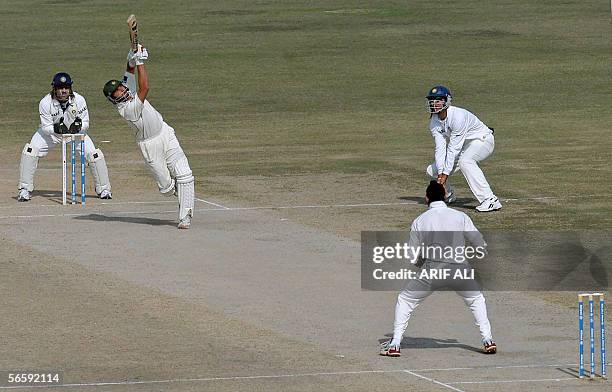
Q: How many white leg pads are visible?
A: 4